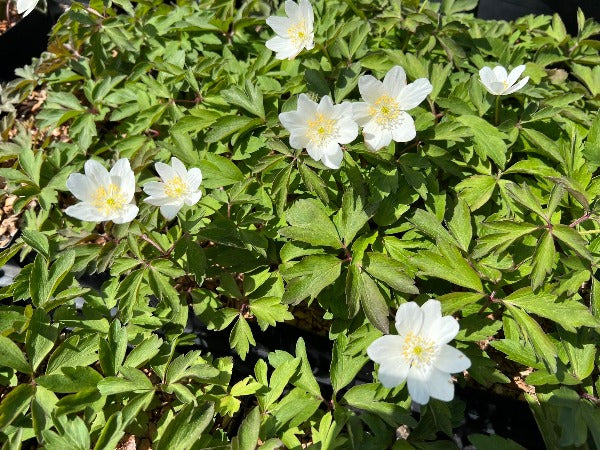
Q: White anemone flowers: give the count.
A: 7